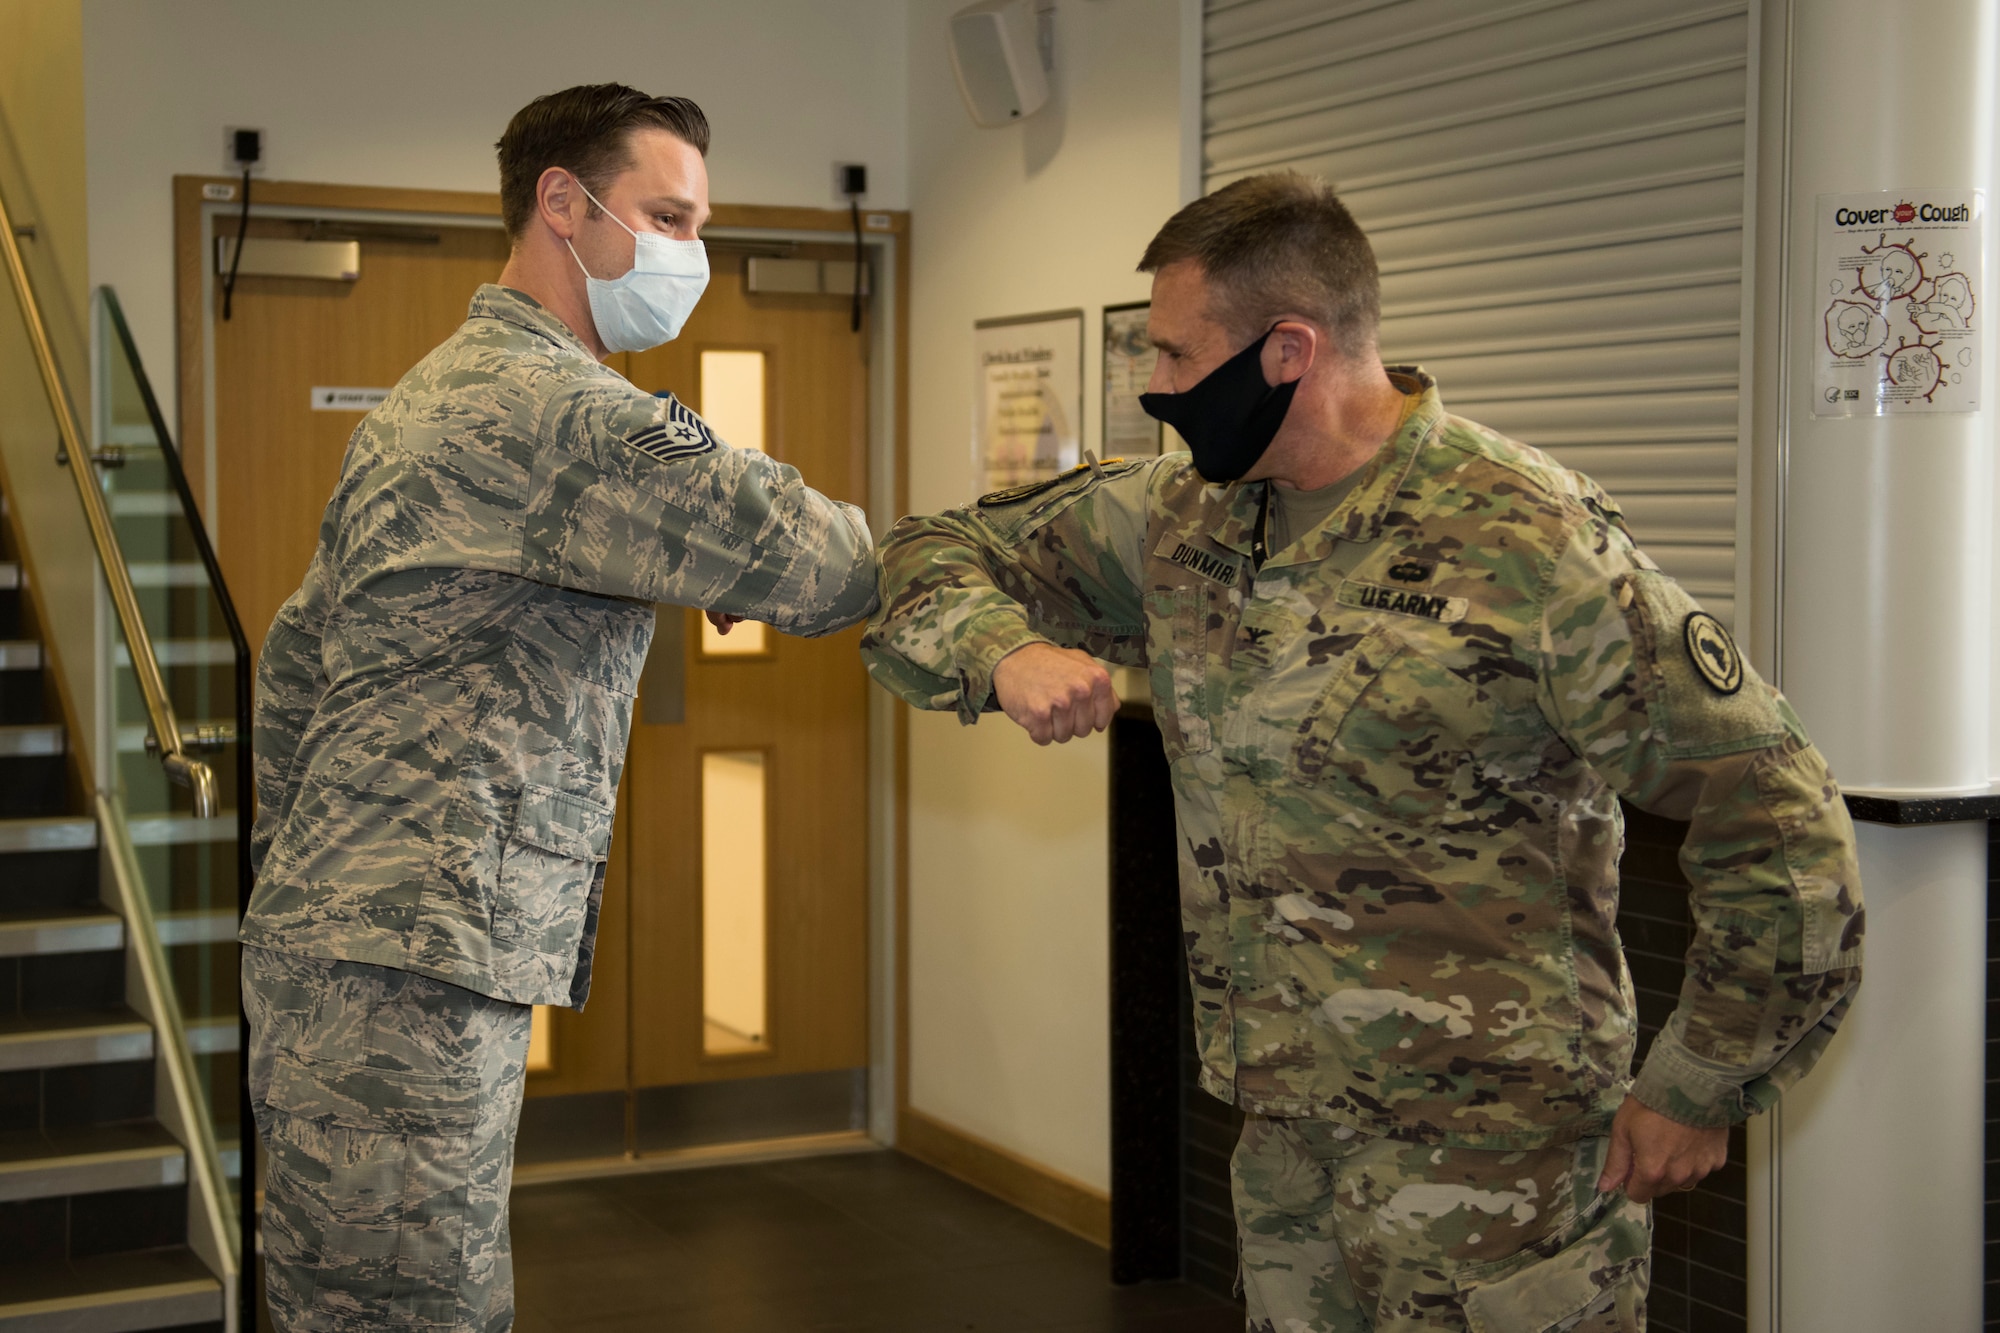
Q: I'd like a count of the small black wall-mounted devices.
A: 2